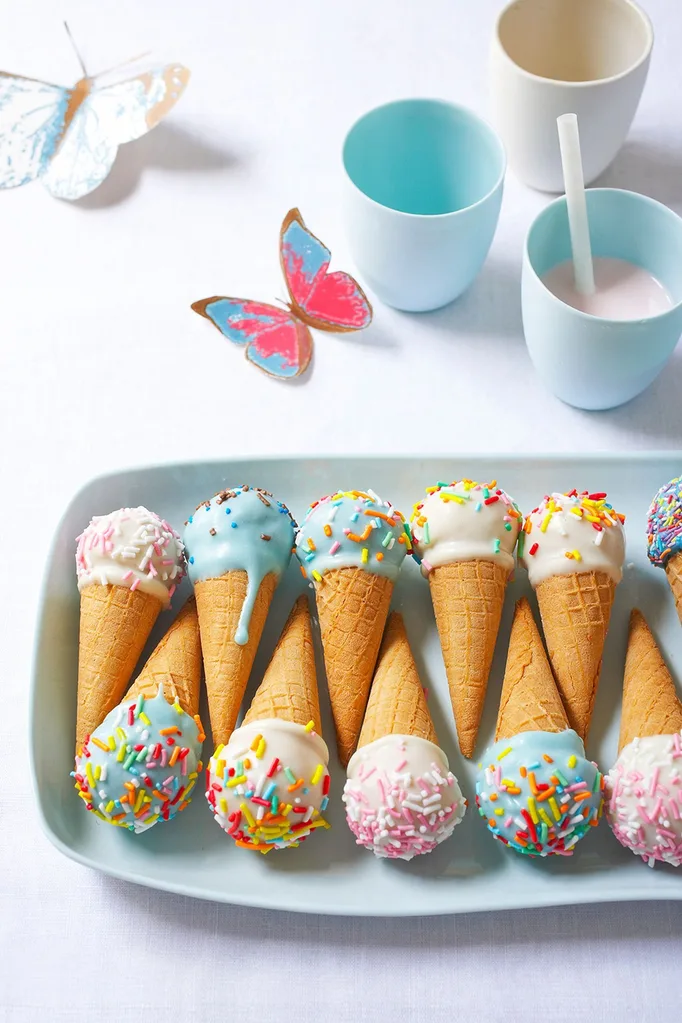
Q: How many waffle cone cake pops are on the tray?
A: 11